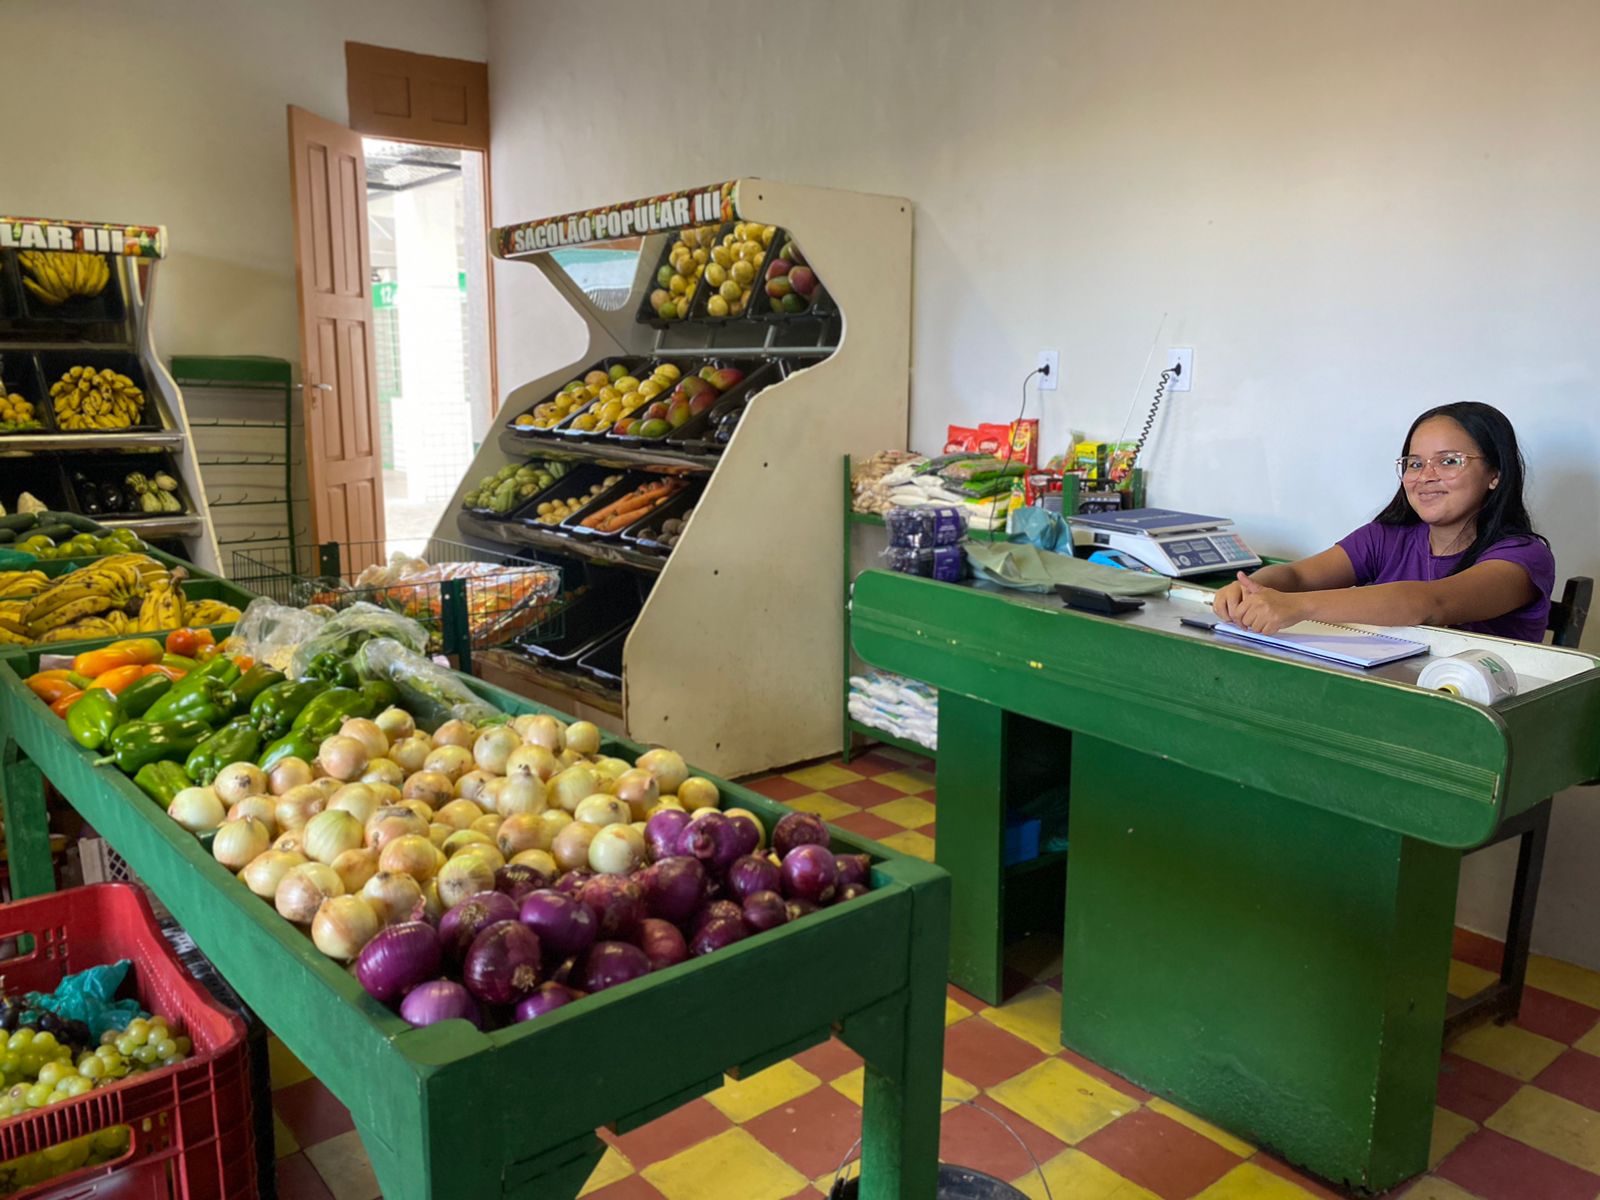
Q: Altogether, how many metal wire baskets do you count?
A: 1